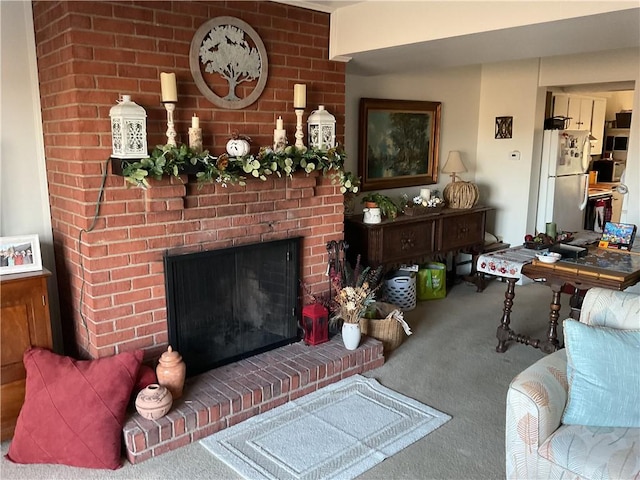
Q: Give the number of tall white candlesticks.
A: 2